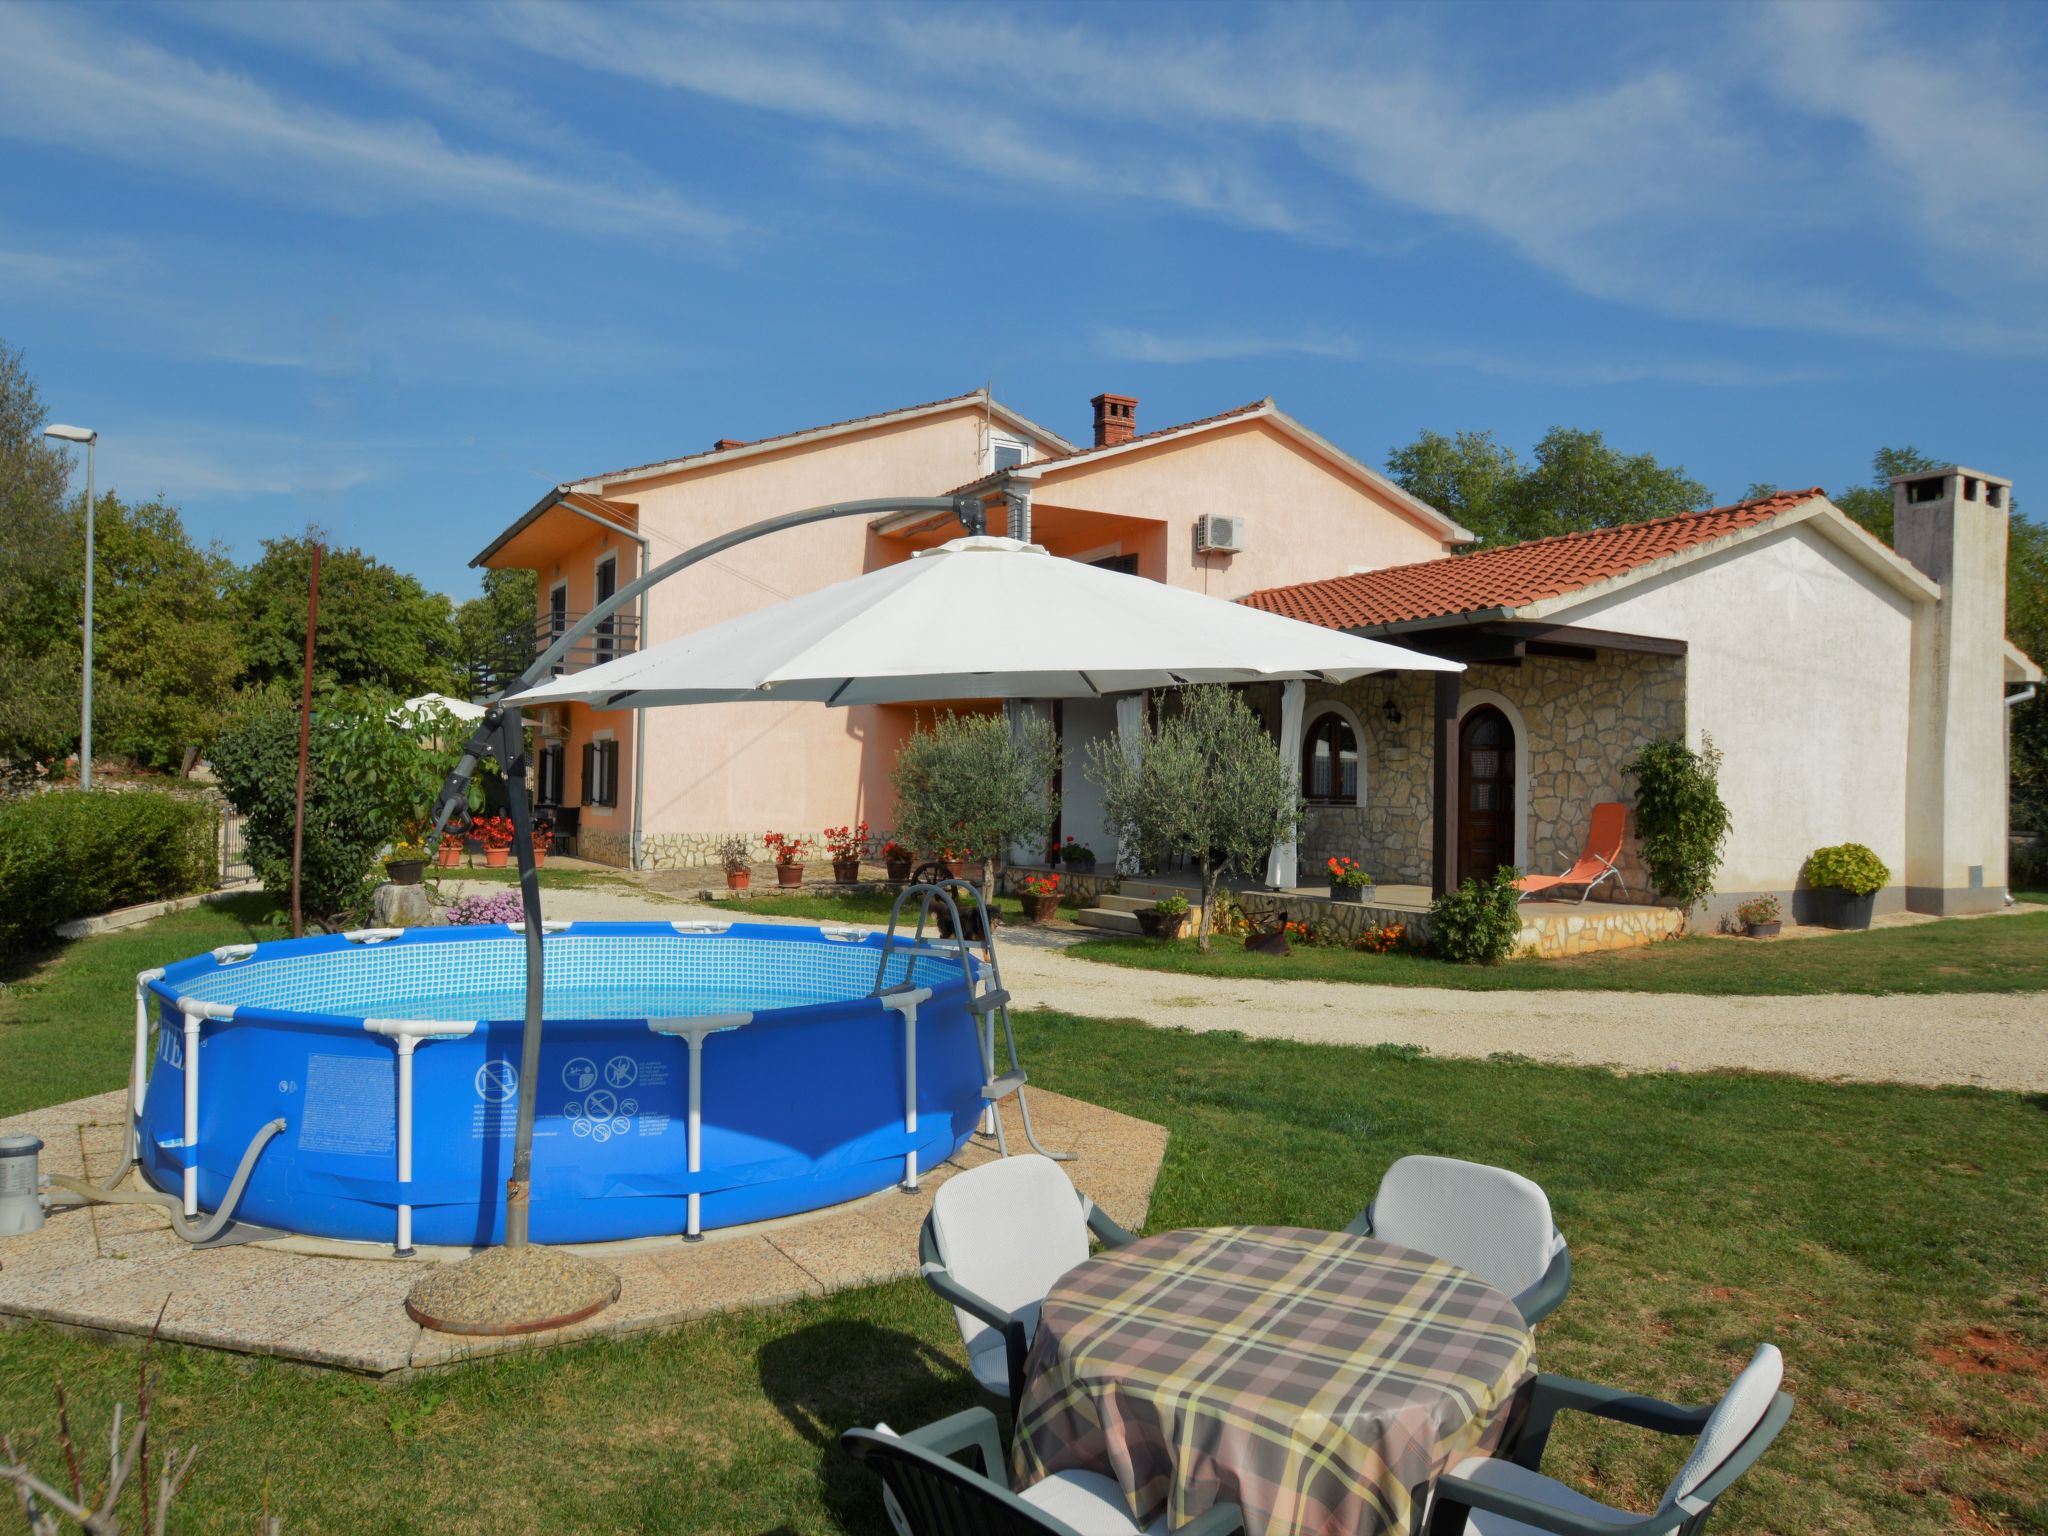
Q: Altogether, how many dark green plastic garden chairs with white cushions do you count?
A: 4